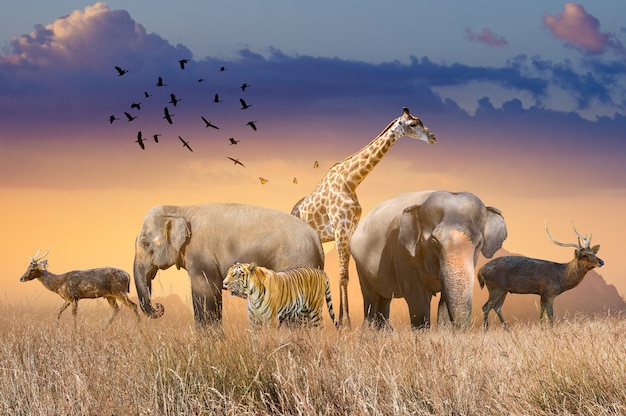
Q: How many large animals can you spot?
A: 6